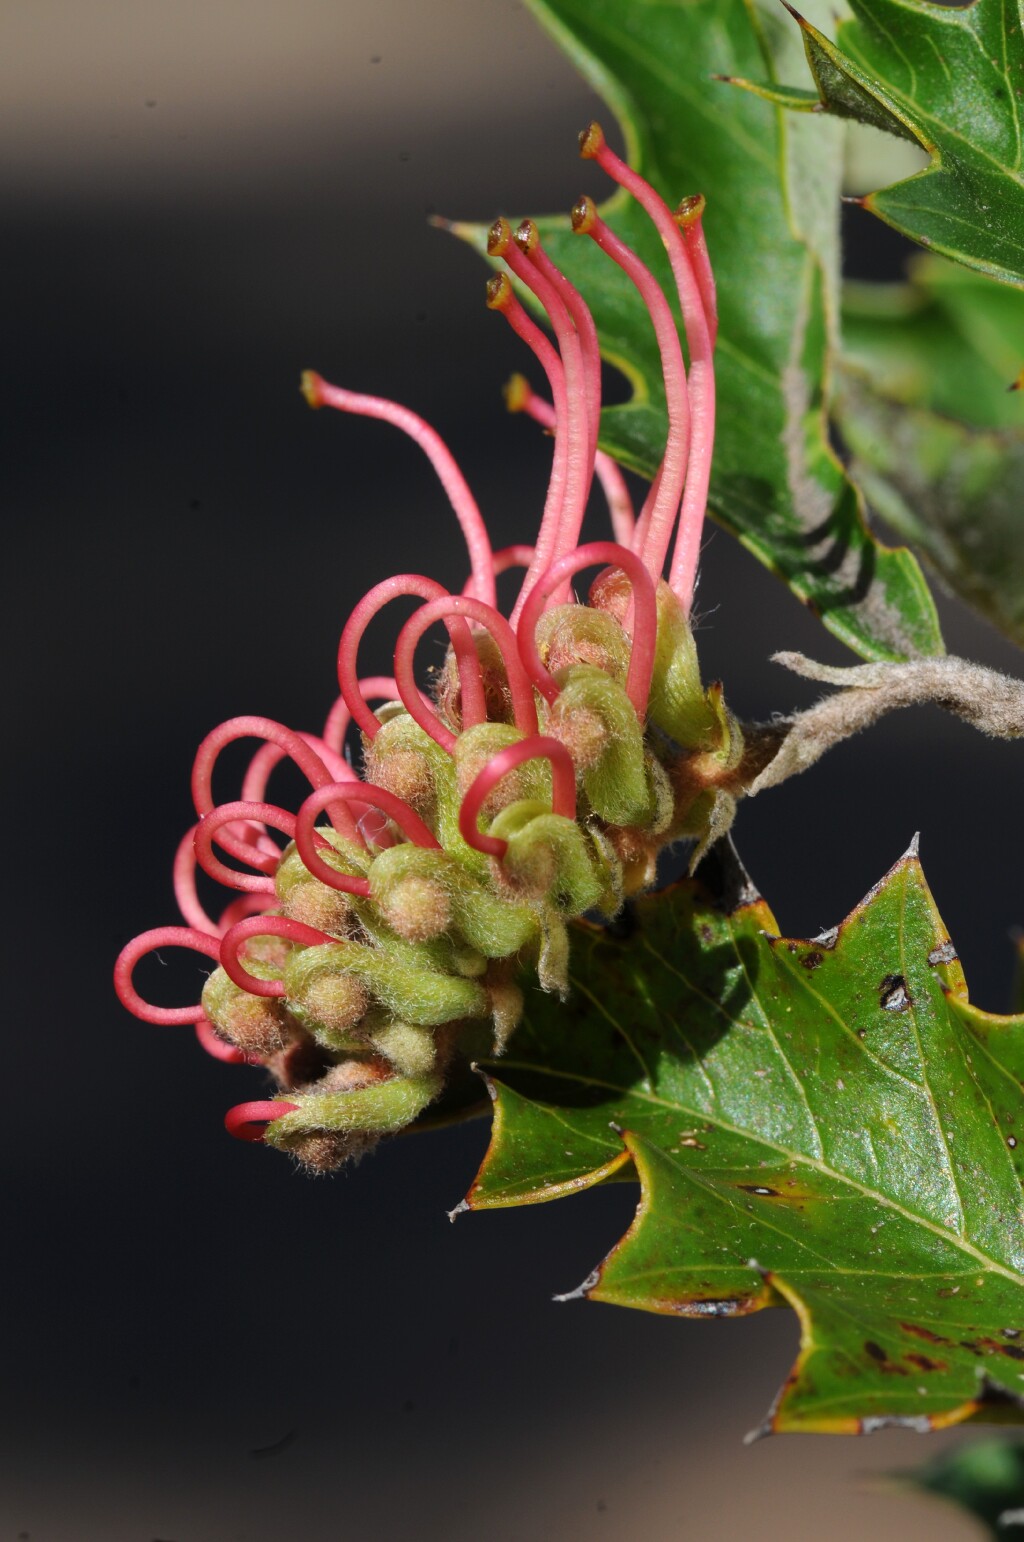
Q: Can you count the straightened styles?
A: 8